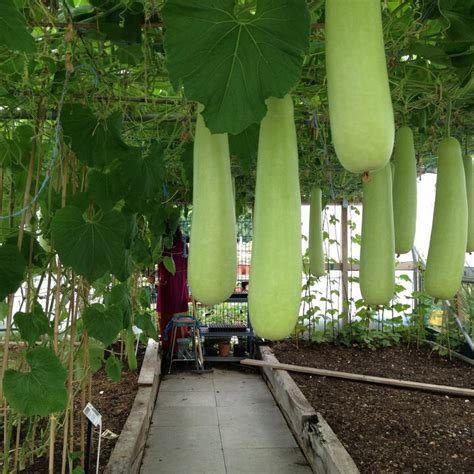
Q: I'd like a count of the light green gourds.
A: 8